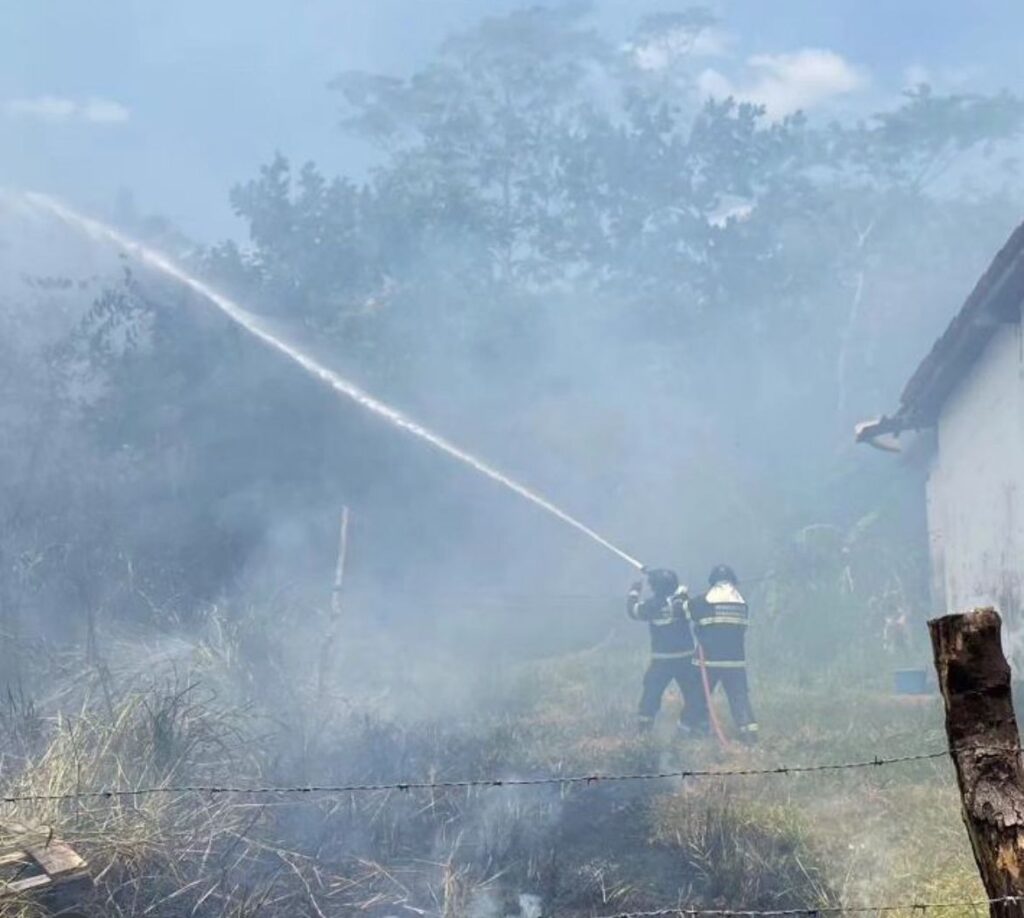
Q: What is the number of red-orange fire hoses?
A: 1